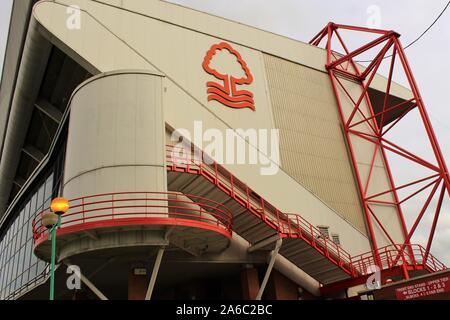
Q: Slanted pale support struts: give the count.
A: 3